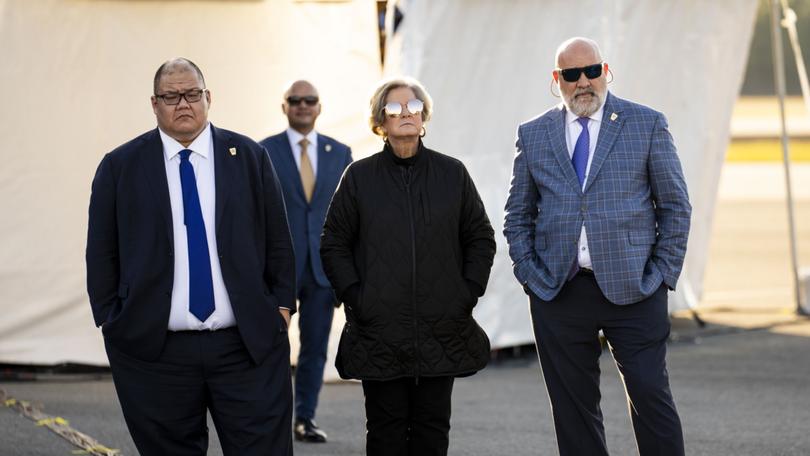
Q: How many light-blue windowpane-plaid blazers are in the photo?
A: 1